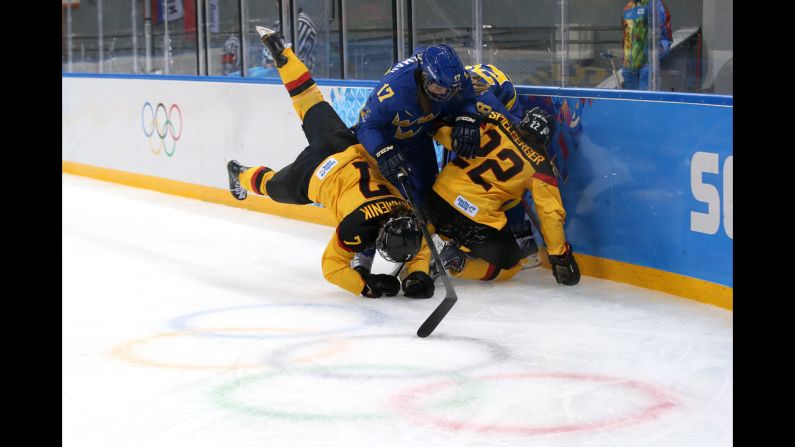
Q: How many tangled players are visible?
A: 4